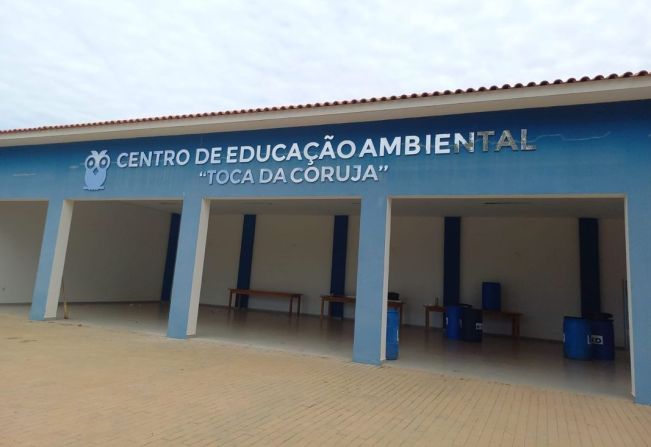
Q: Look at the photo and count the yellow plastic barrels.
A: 0